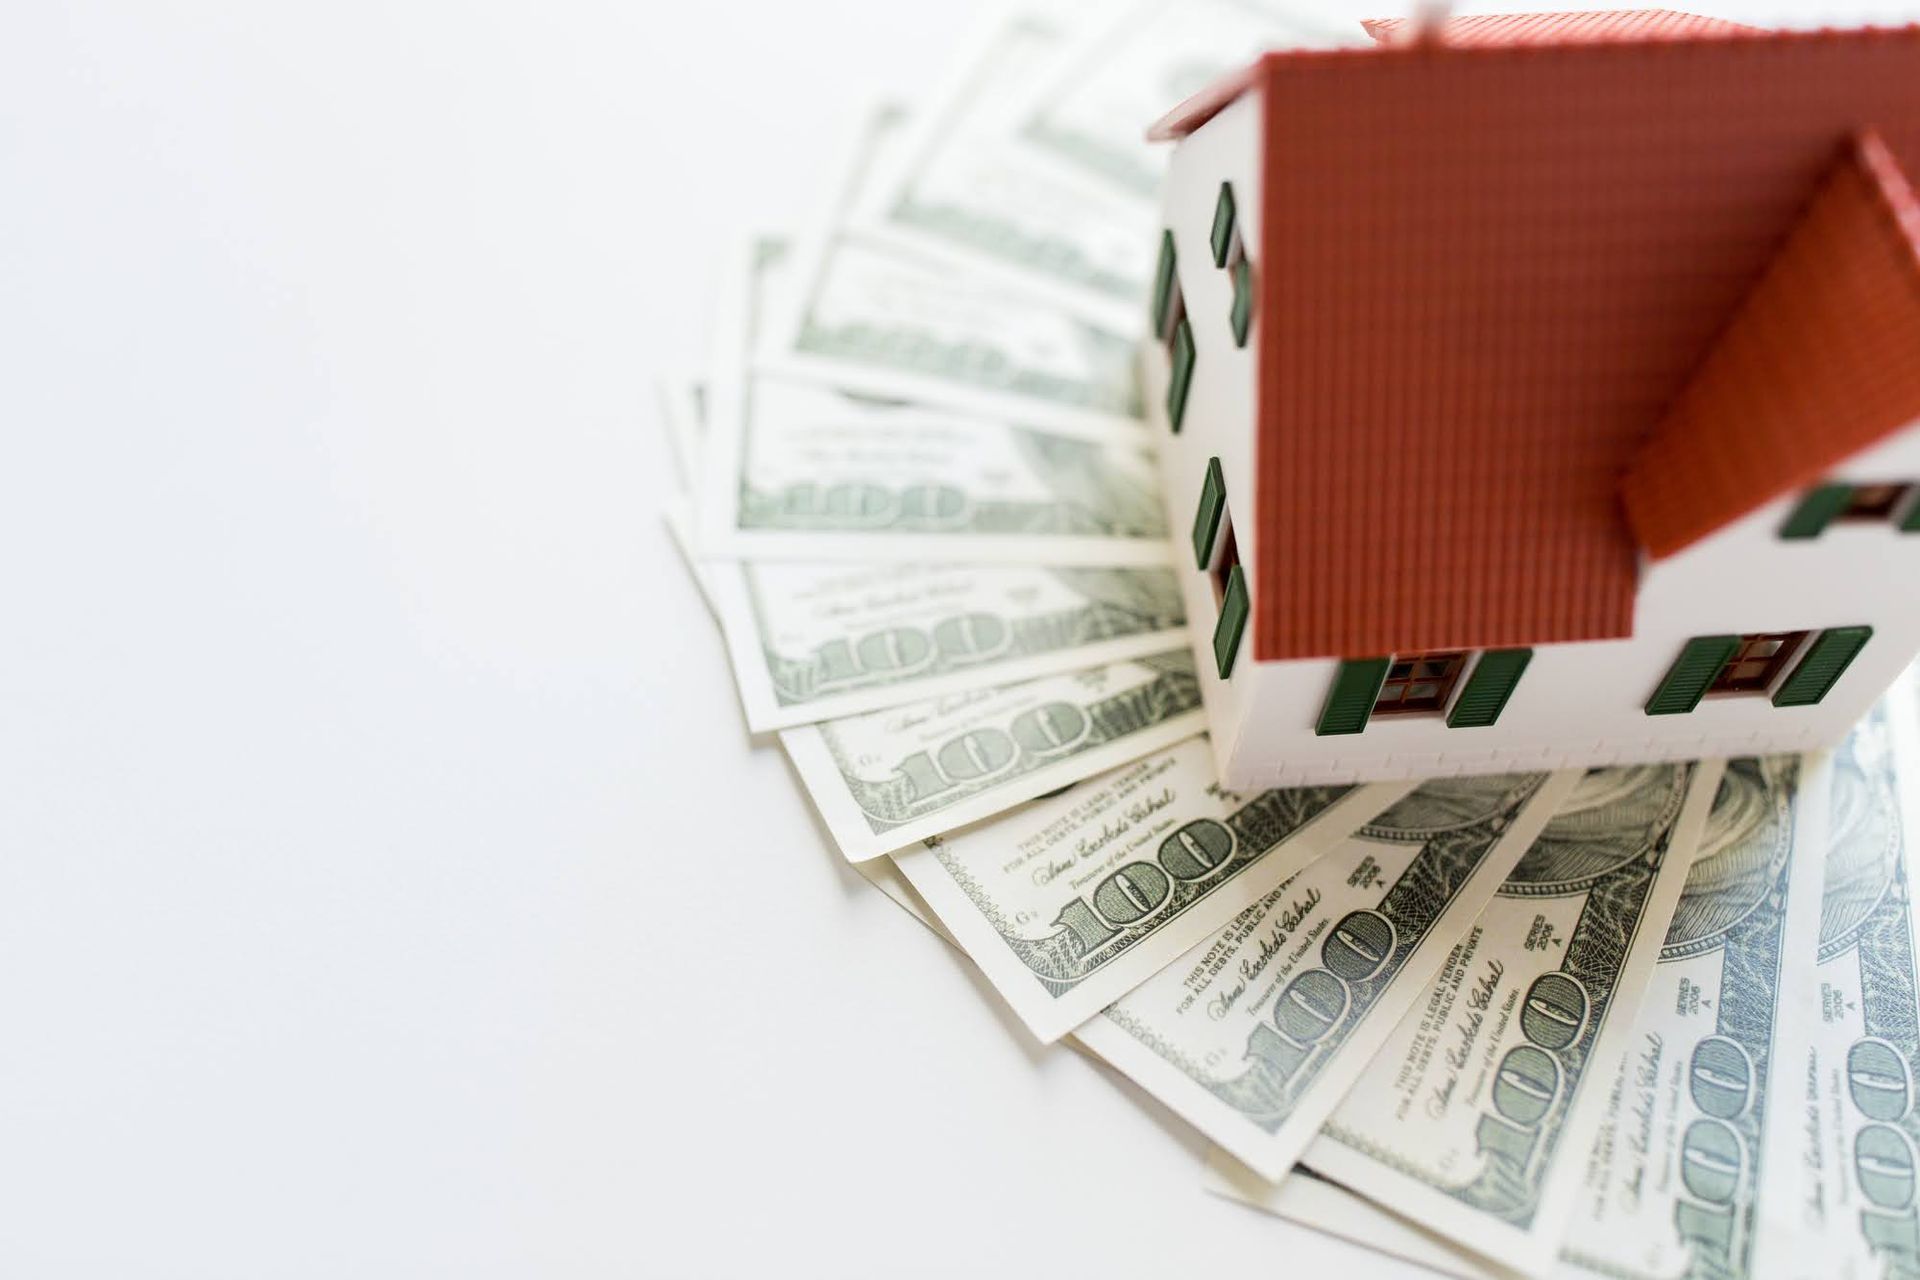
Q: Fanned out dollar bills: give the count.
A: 11